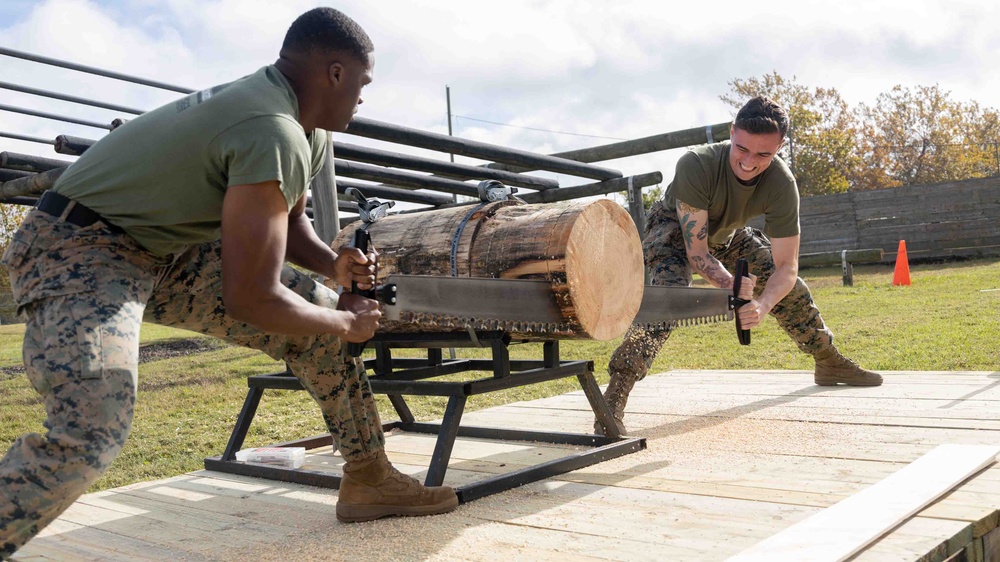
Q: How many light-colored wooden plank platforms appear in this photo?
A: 1